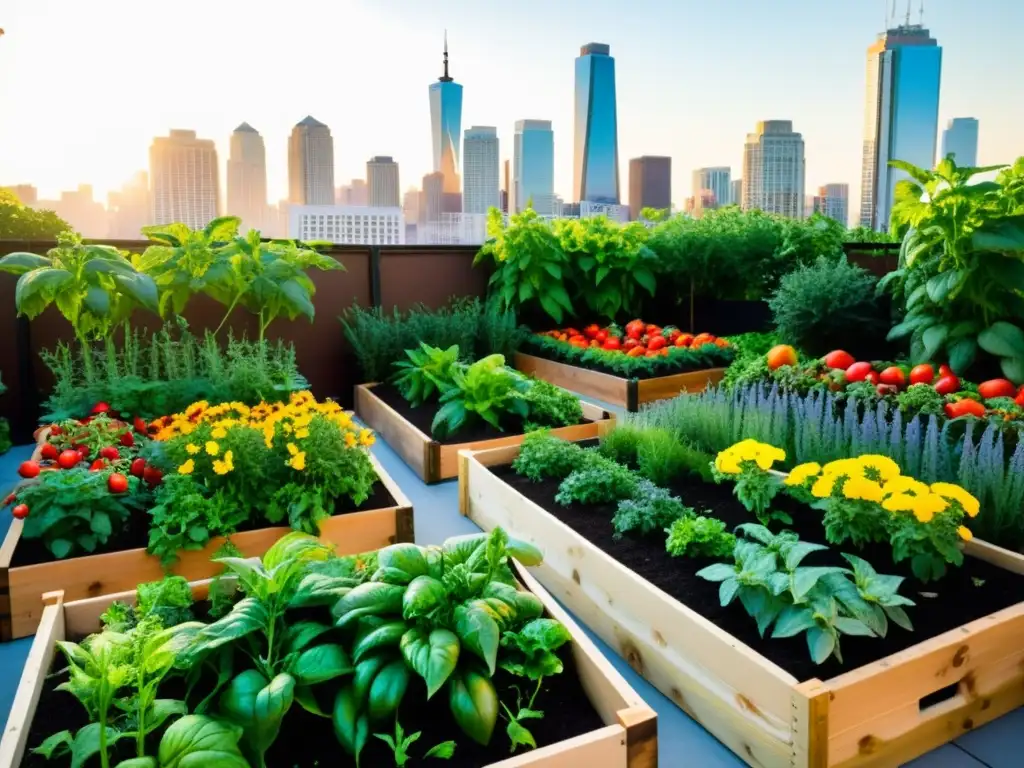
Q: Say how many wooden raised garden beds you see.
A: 5